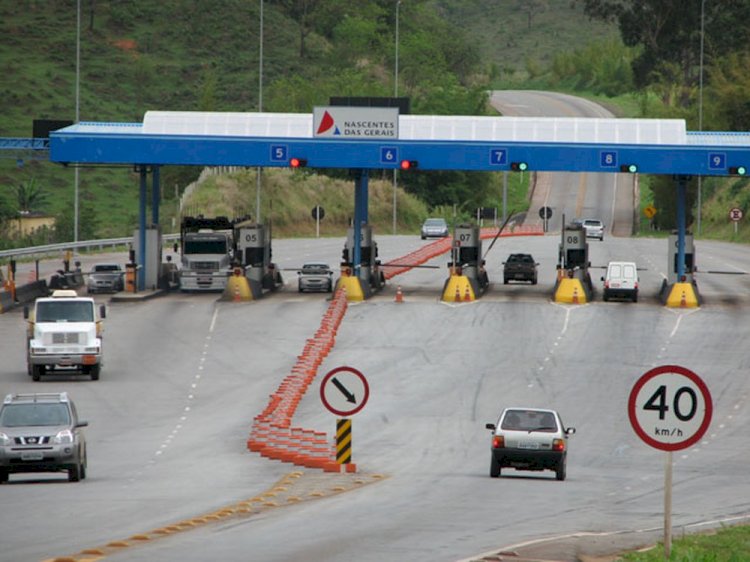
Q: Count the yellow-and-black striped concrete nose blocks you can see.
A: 5